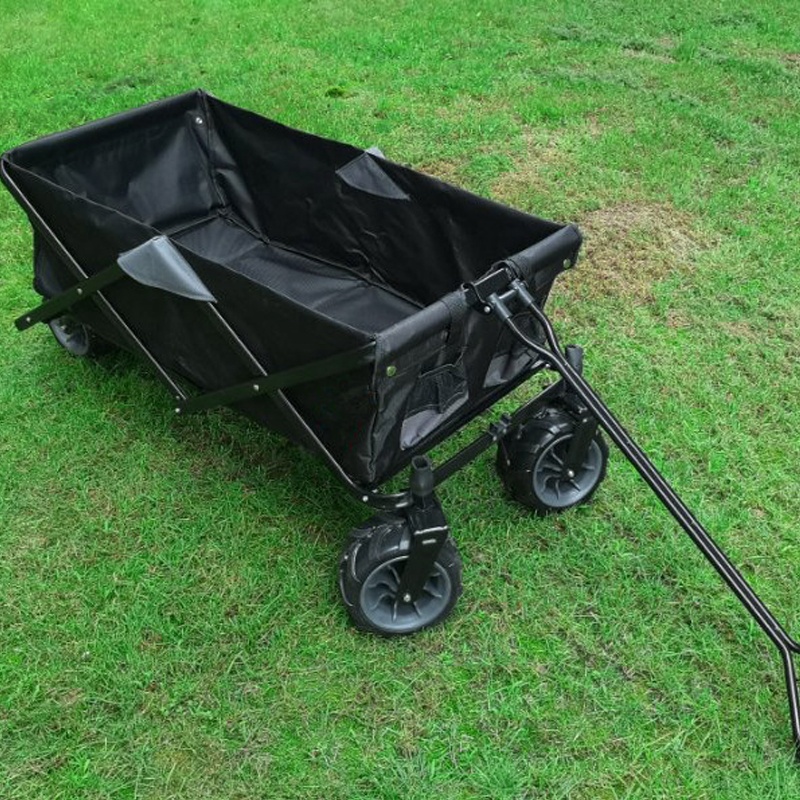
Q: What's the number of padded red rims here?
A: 0